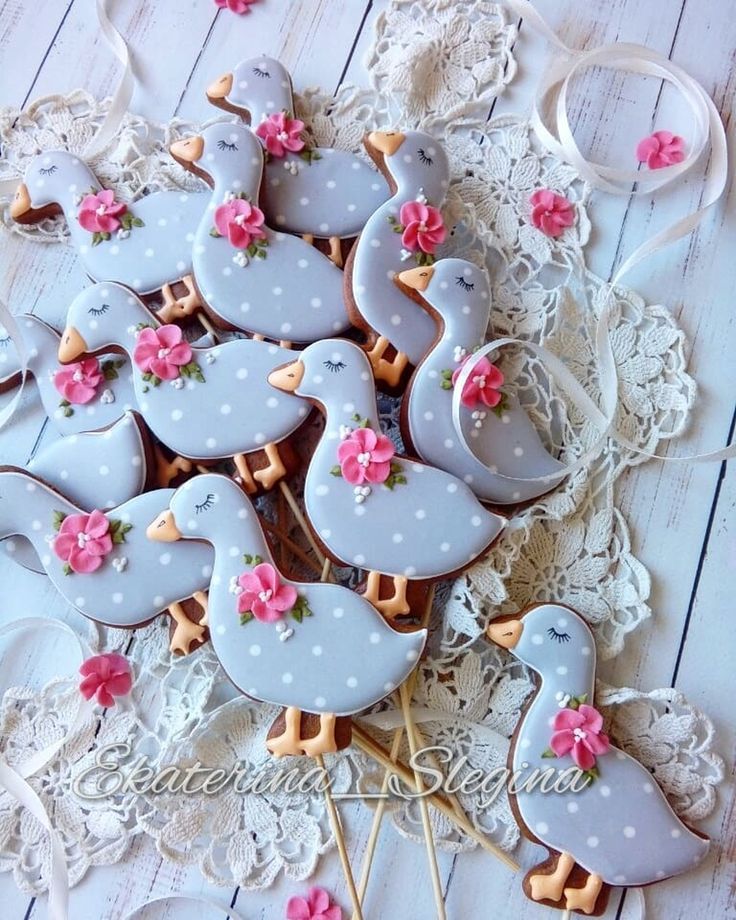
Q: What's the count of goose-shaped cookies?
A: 12